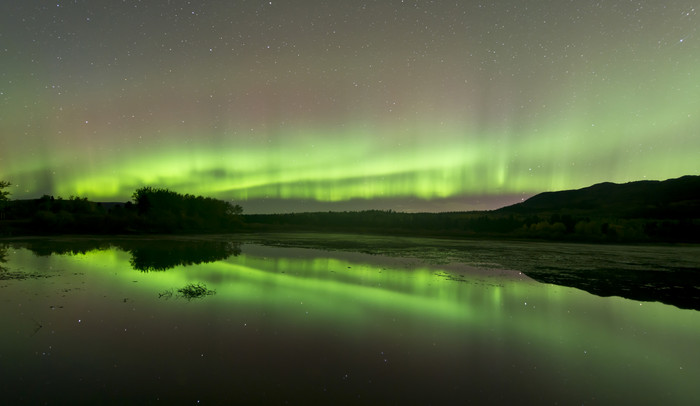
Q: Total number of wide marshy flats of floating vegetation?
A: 1